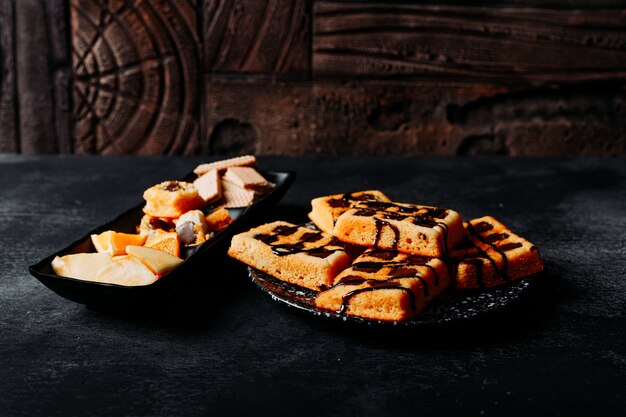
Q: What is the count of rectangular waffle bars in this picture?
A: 5